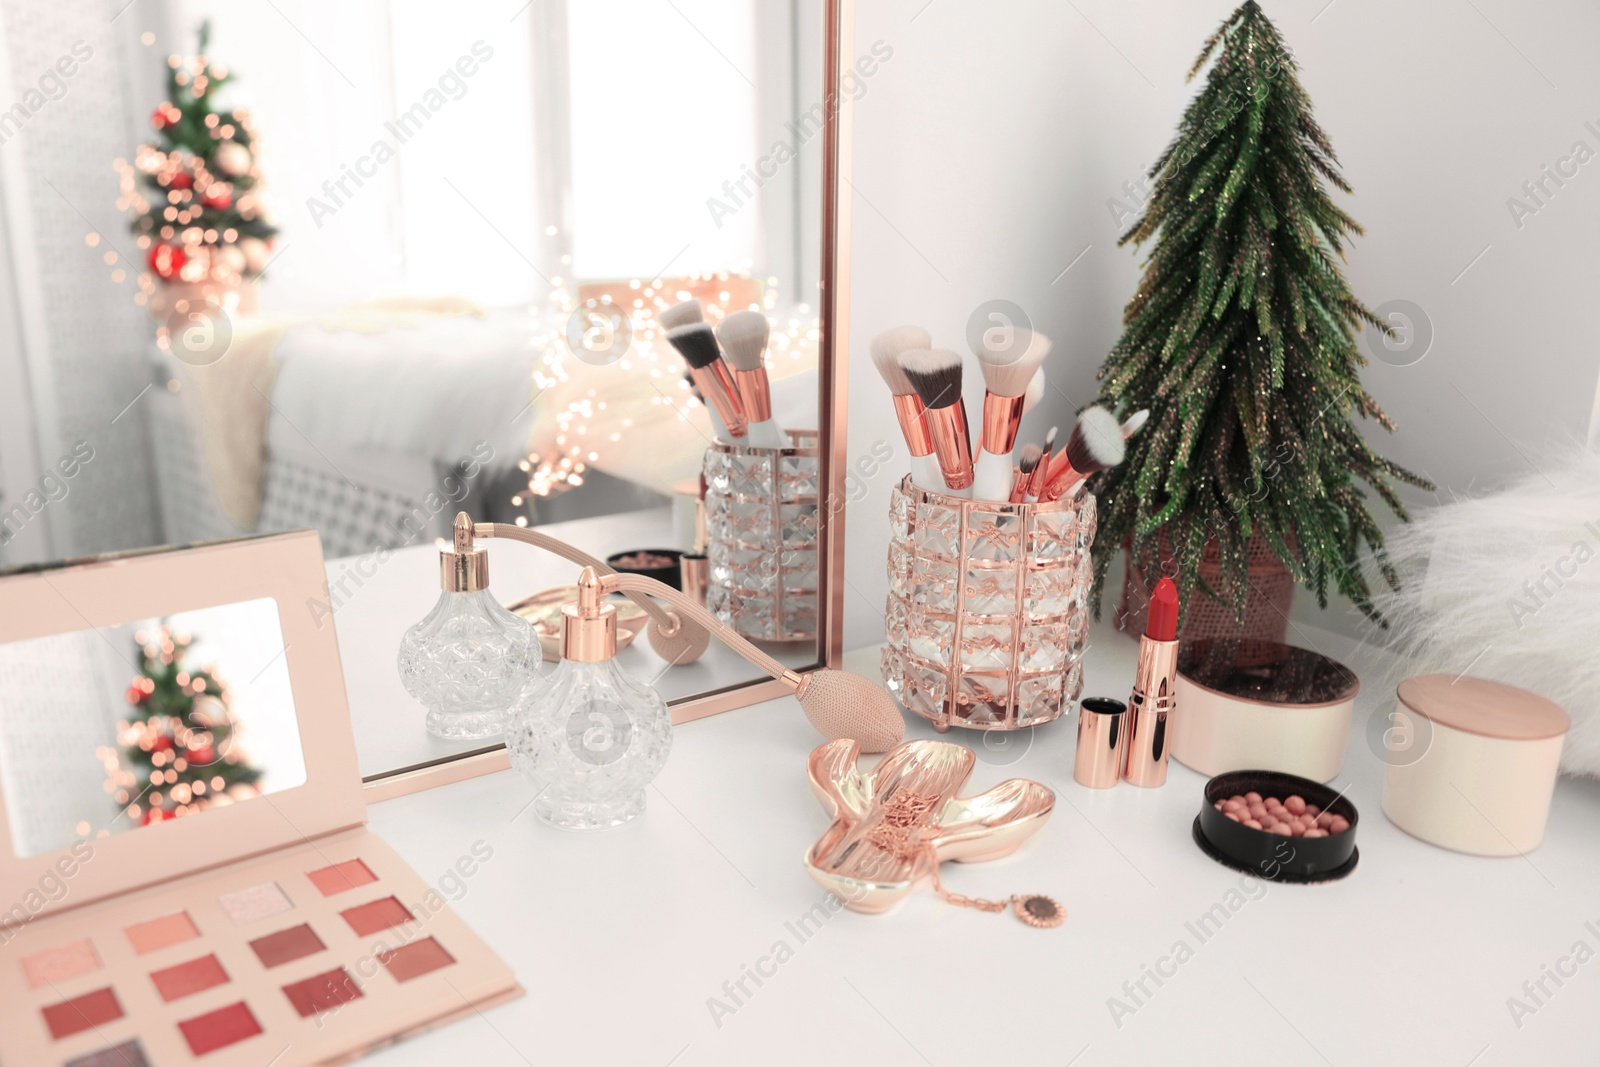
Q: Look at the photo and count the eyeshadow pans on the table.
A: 12